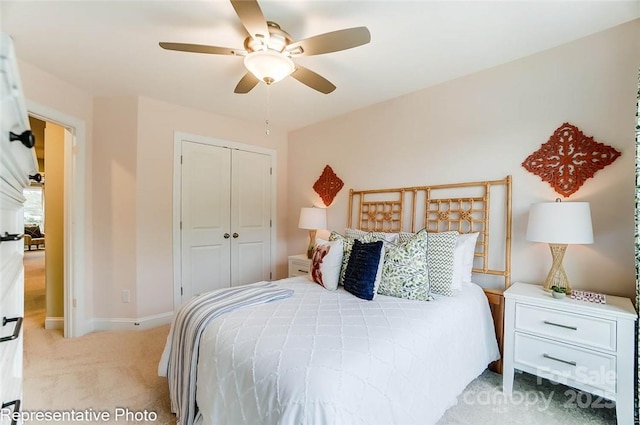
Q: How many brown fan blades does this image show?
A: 5